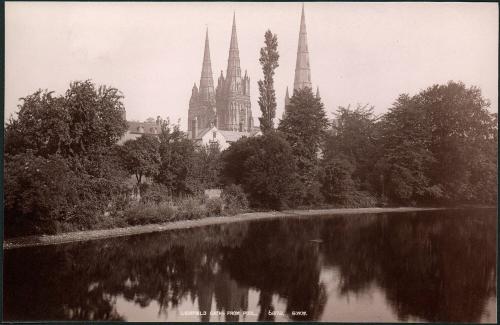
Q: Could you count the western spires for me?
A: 2